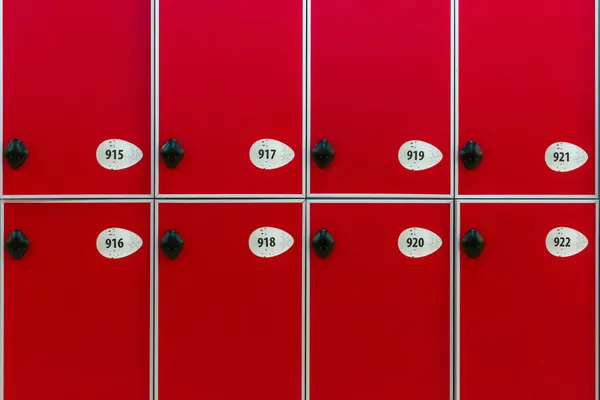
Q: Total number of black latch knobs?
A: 8